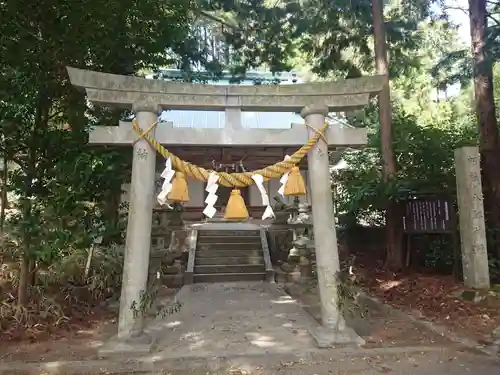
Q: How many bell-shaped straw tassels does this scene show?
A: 3